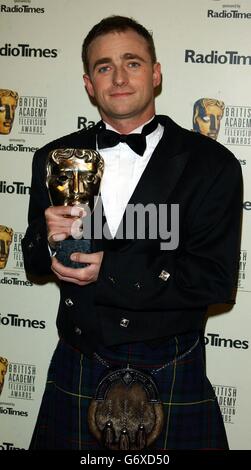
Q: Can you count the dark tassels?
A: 3